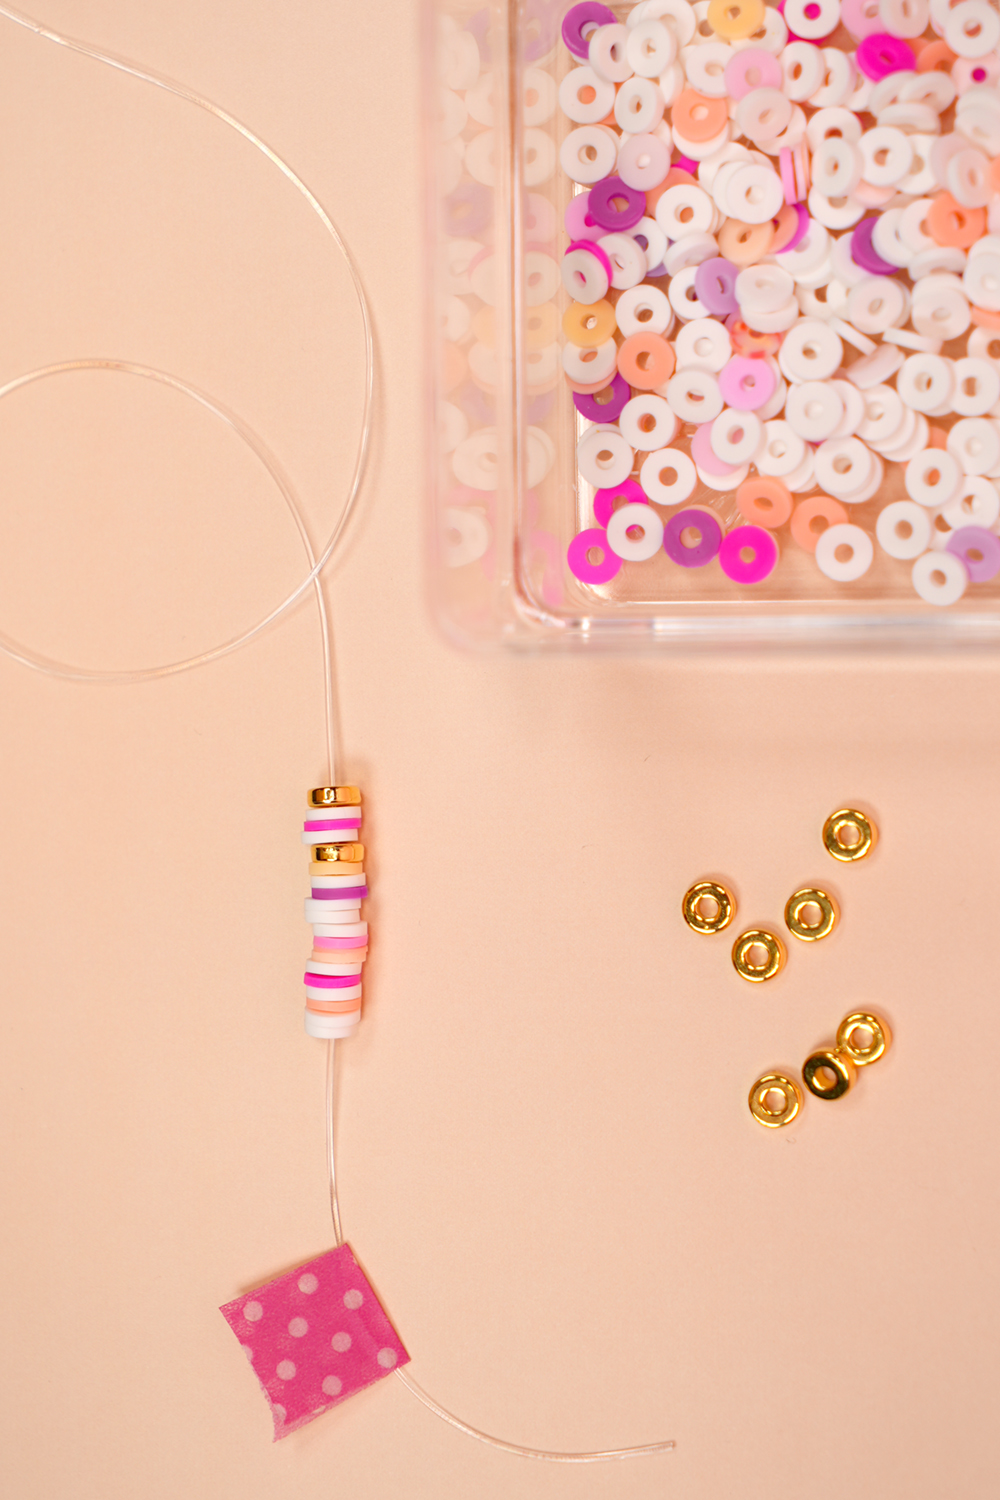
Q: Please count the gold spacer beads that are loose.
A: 7